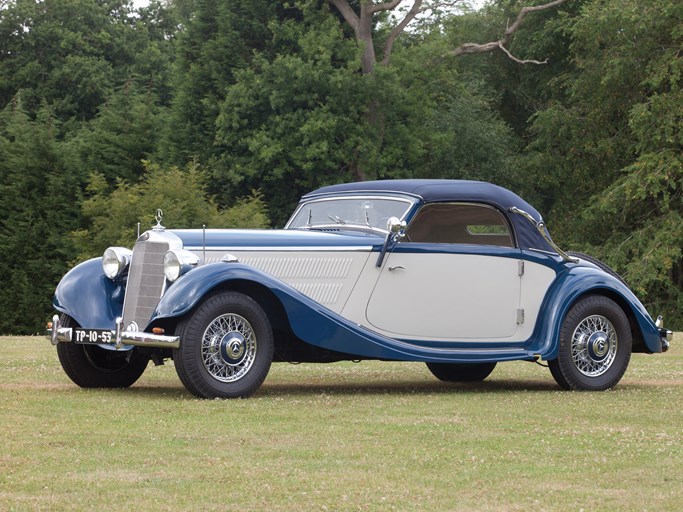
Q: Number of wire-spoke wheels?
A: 2